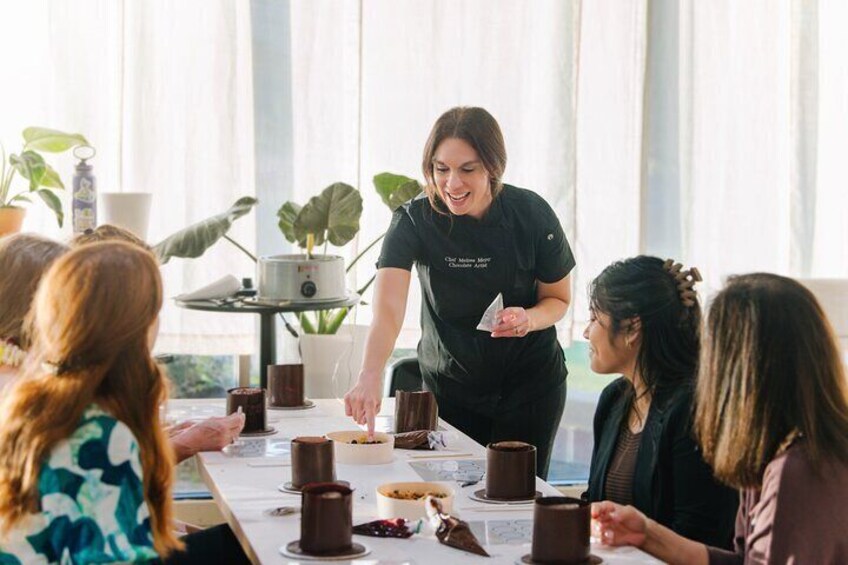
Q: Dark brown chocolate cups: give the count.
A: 7